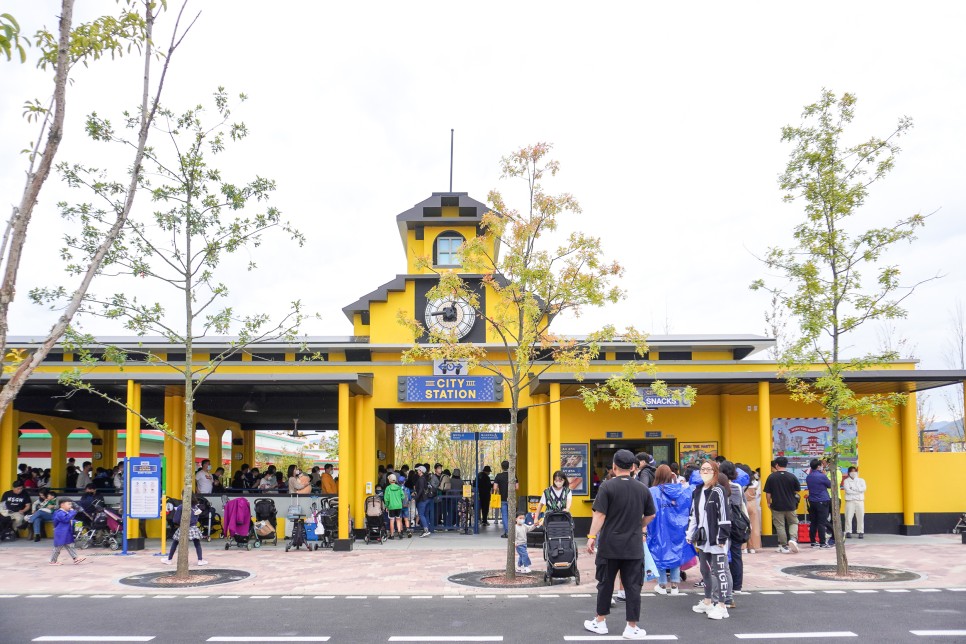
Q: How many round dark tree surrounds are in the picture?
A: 3